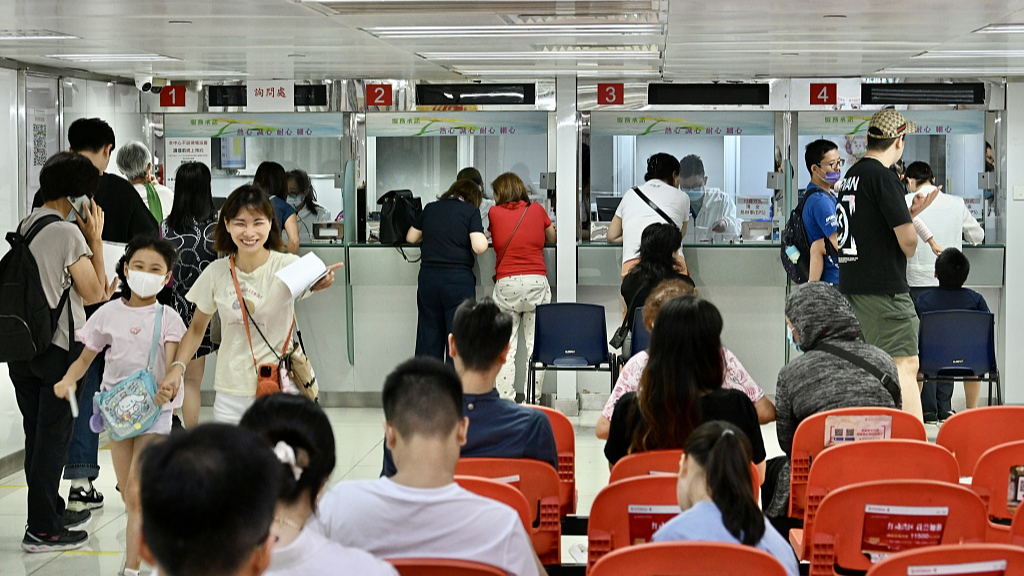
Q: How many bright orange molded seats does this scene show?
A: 14